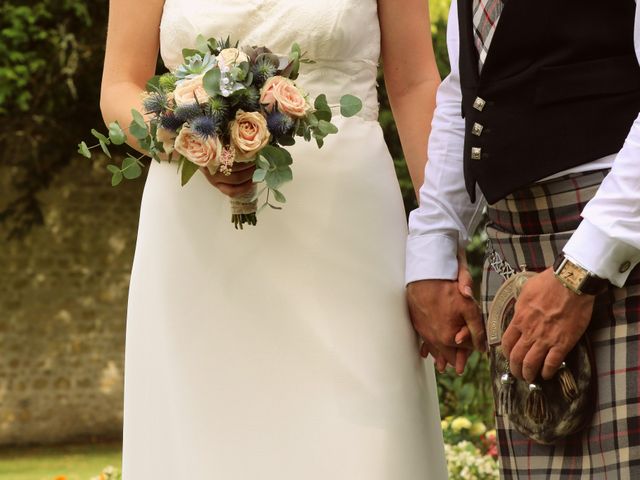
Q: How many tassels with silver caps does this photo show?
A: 3